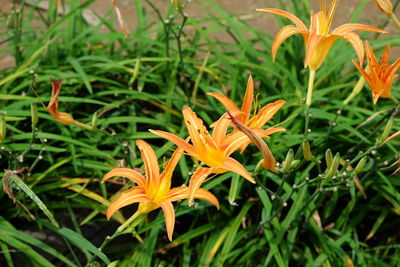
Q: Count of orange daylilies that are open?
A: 5